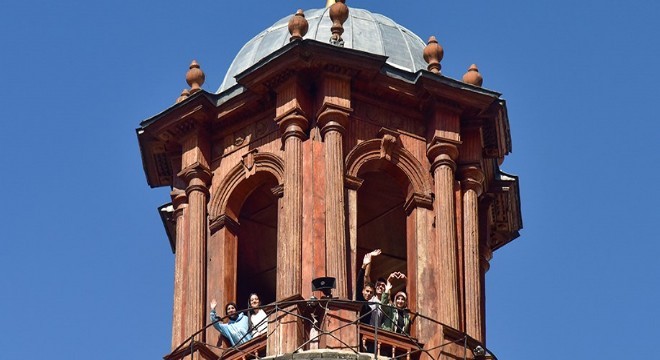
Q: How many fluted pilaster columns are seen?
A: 6